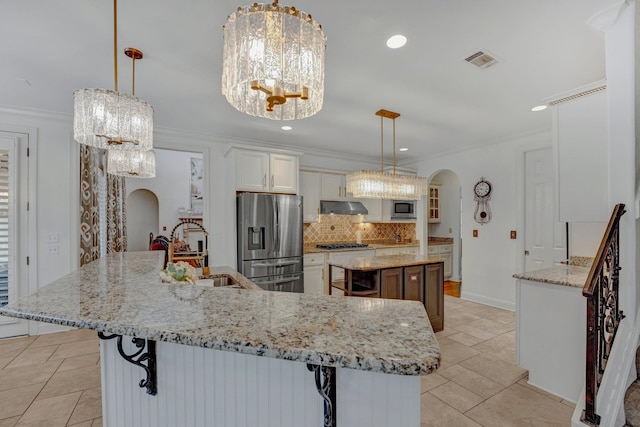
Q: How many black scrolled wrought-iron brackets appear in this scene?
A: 2